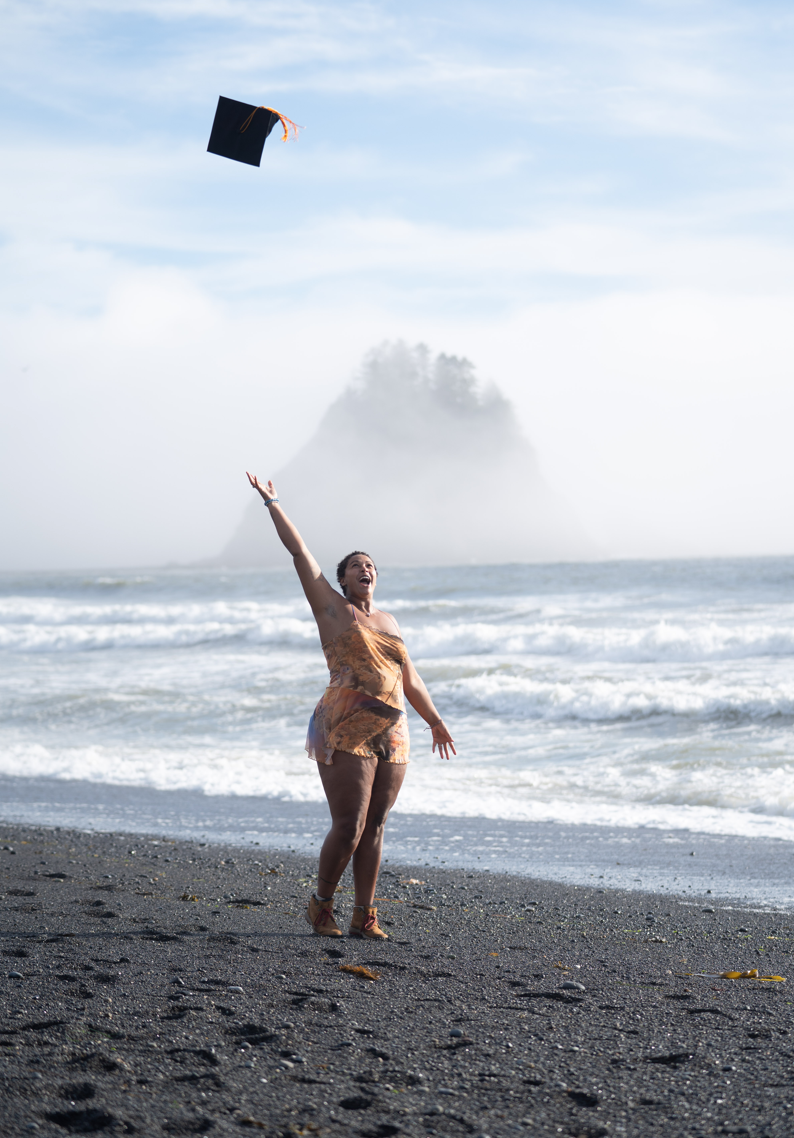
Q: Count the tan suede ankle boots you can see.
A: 2